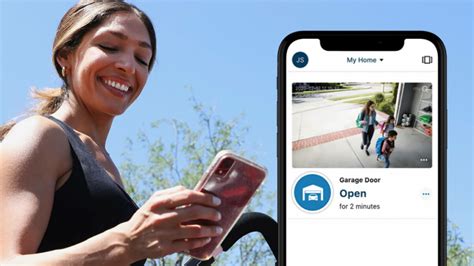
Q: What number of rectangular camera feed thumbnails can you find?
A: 1